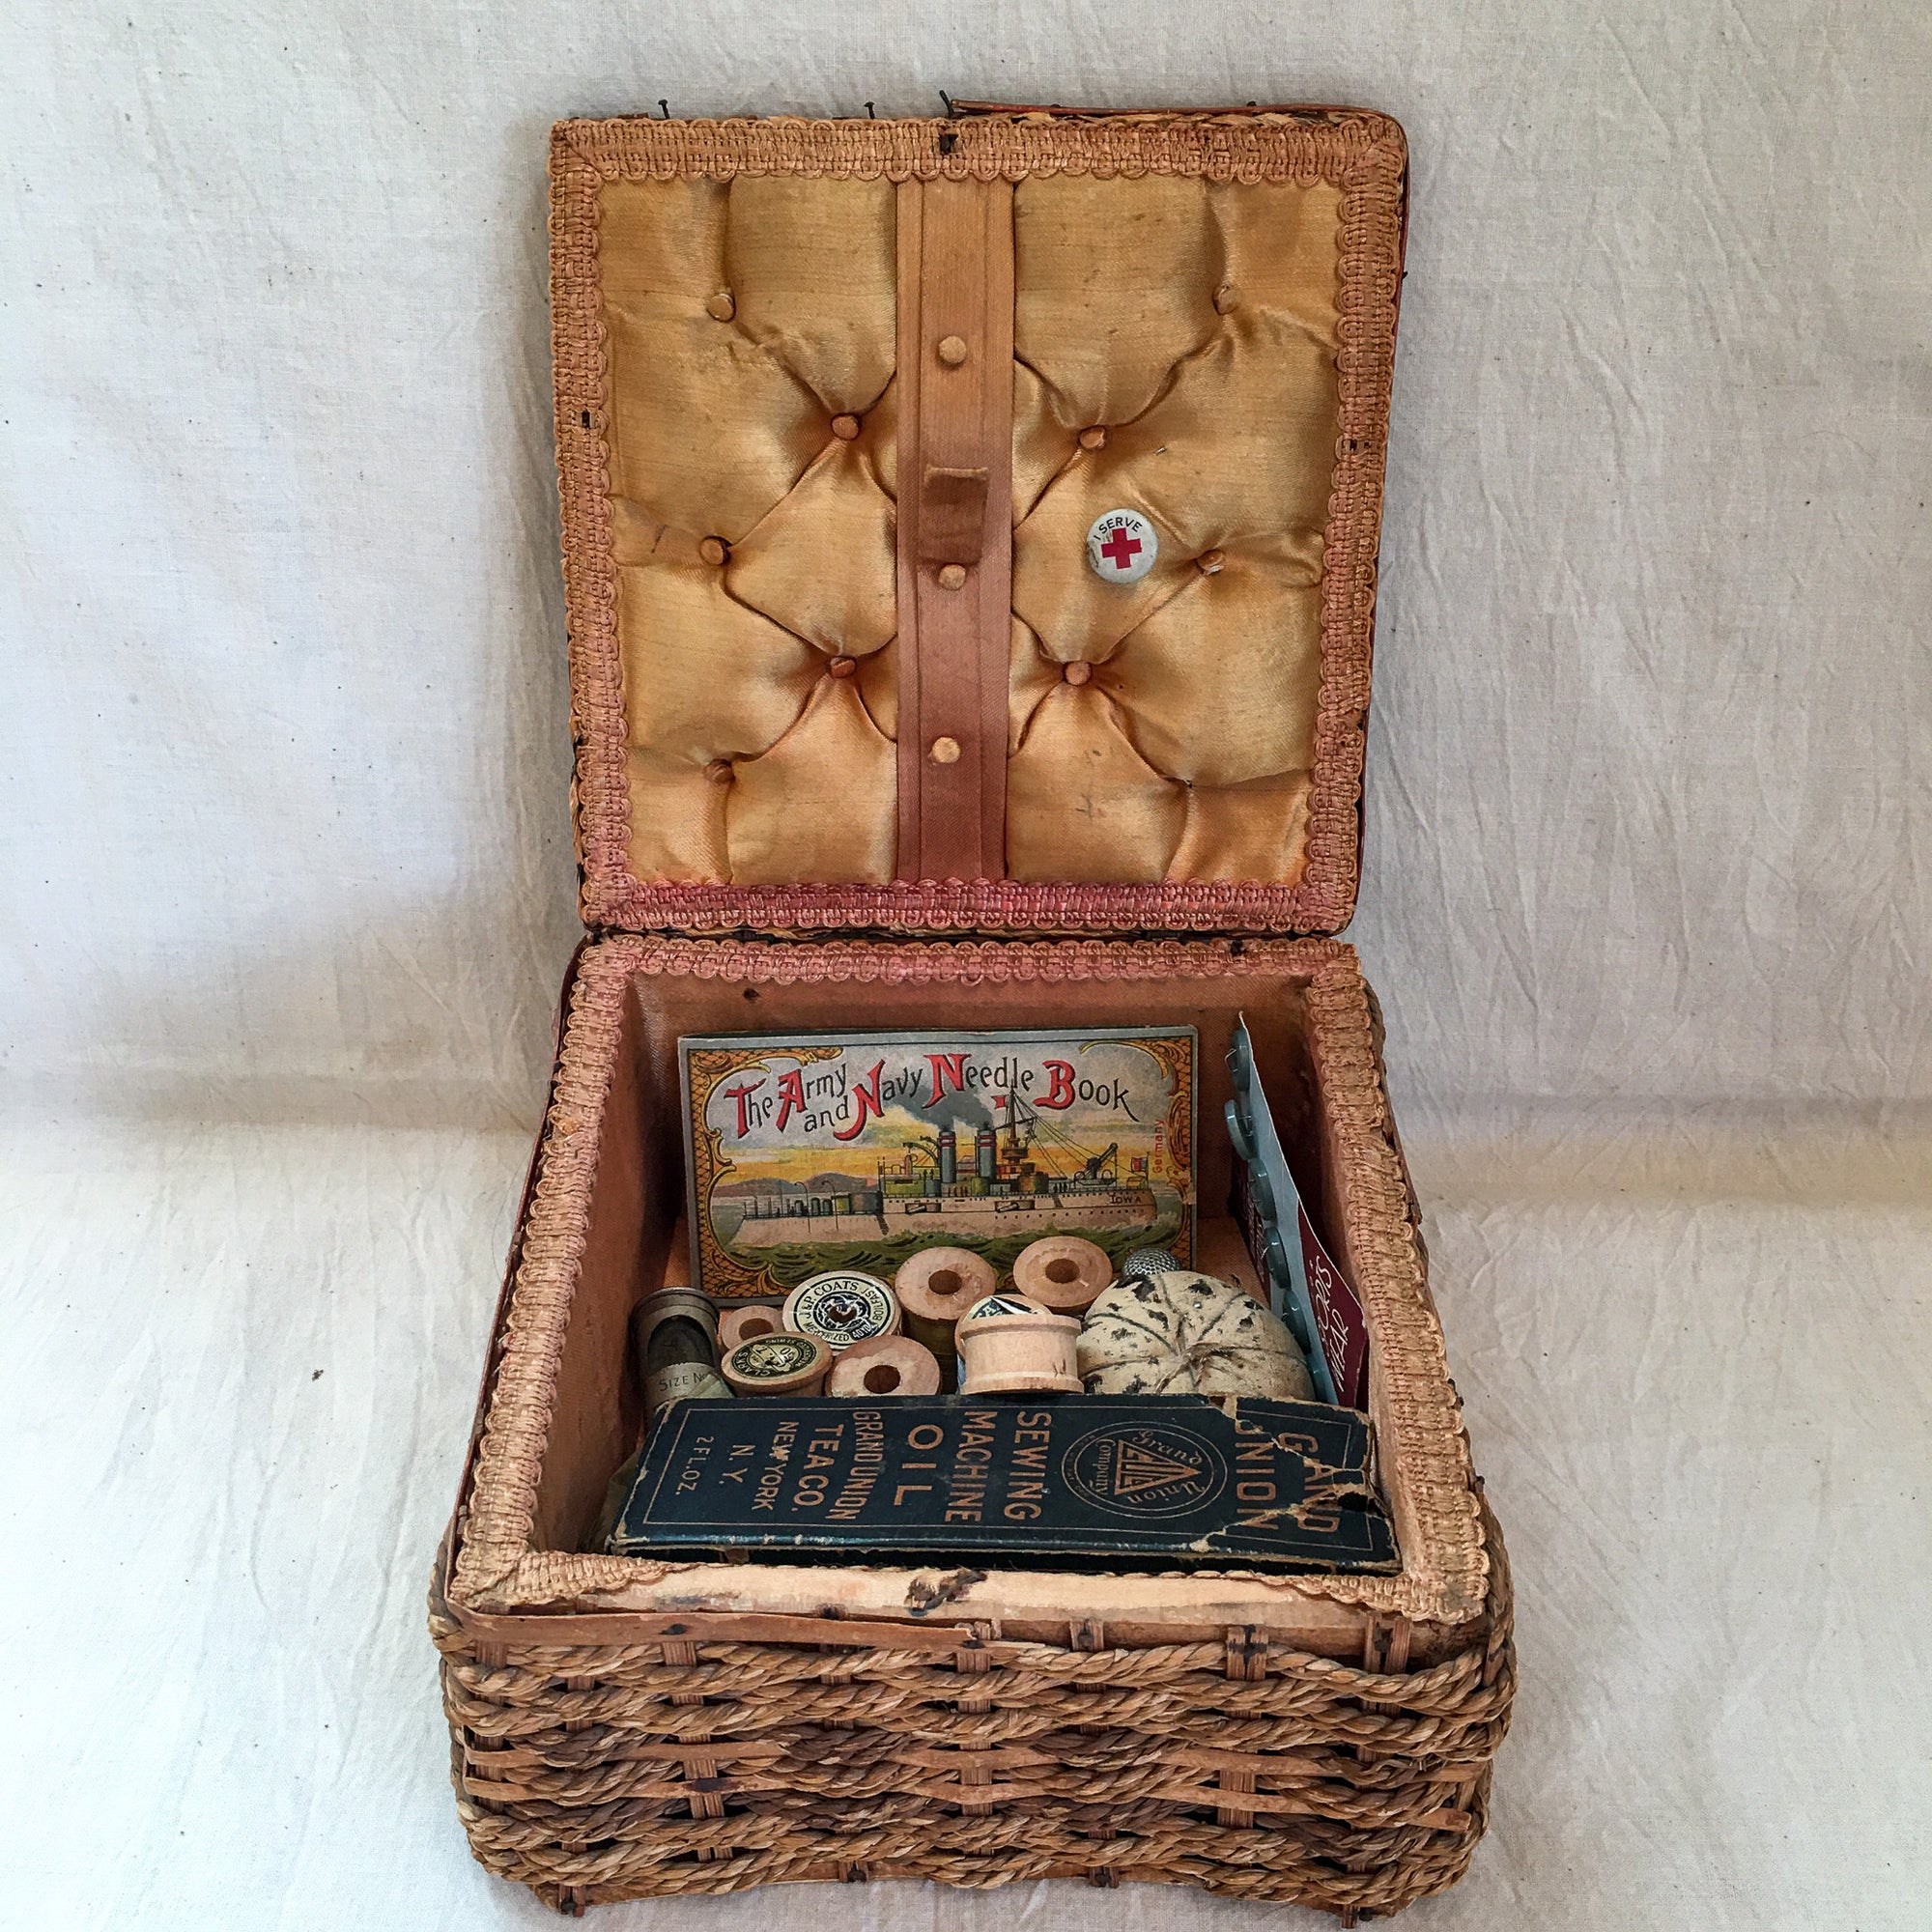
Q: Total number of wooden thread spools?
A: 8